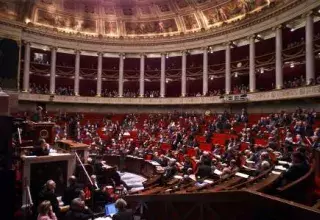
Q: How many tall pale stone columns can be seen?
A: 13